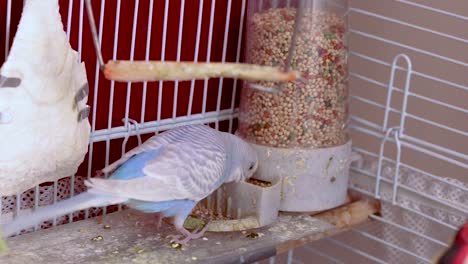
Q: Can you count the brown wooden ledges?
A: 1